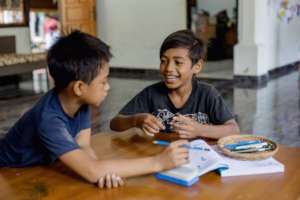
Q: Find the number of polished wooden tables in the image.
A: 1